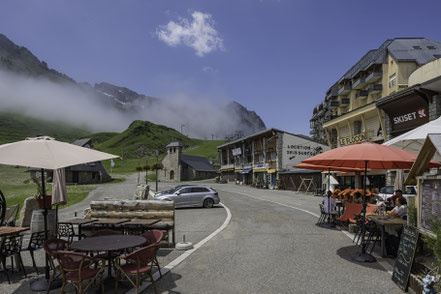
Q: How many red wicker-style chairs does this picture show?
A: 5